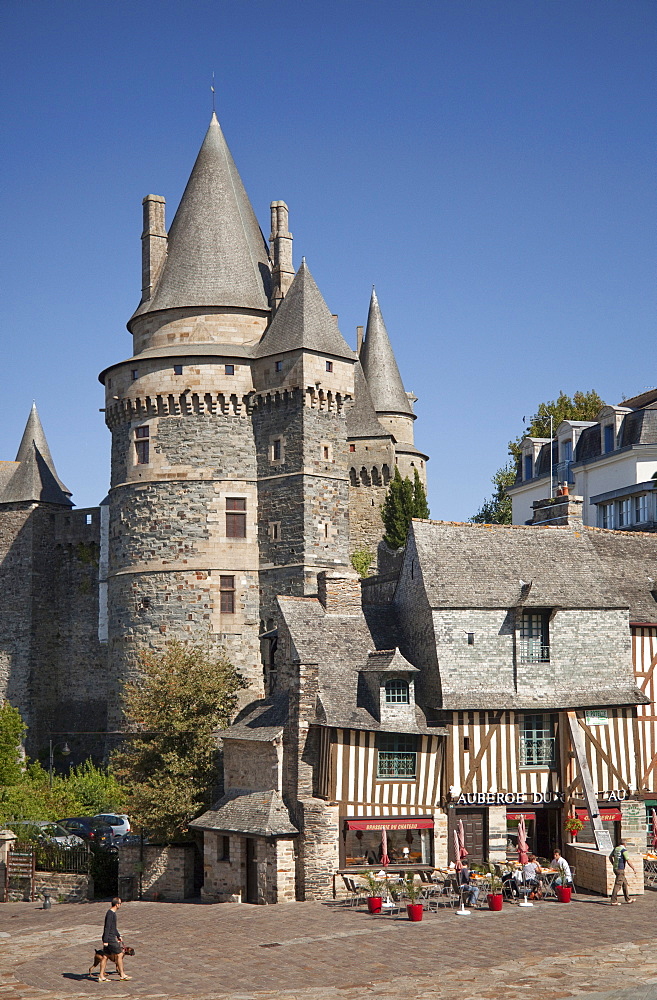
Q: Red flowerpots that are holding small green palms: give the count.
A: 4